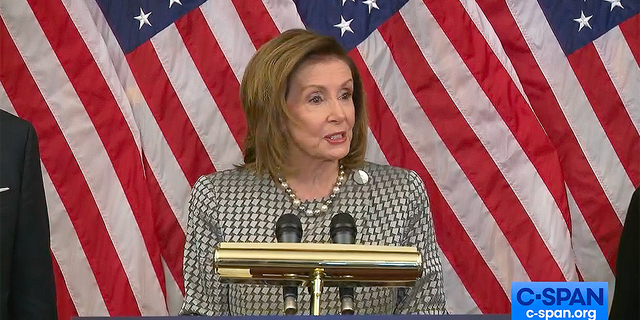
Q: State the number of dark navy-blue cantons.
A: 3